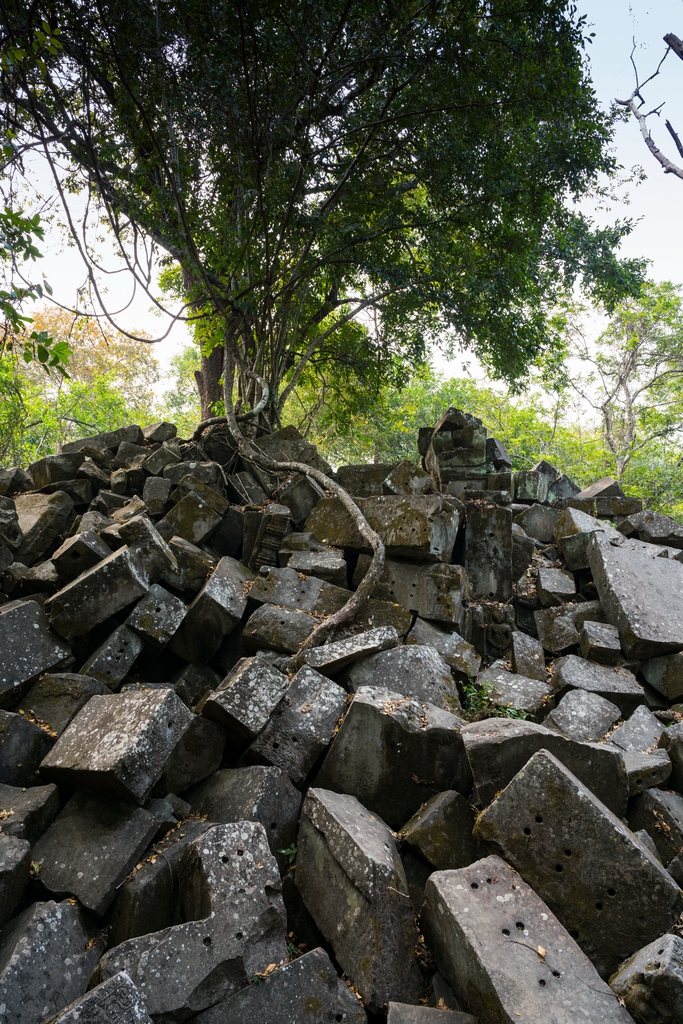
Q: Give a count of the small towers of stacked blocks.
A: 1